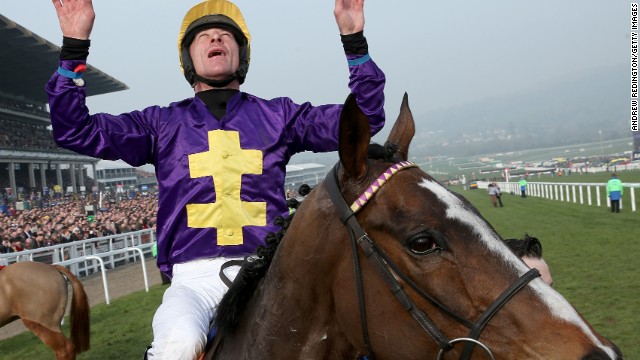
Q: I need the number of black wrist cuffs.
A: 2